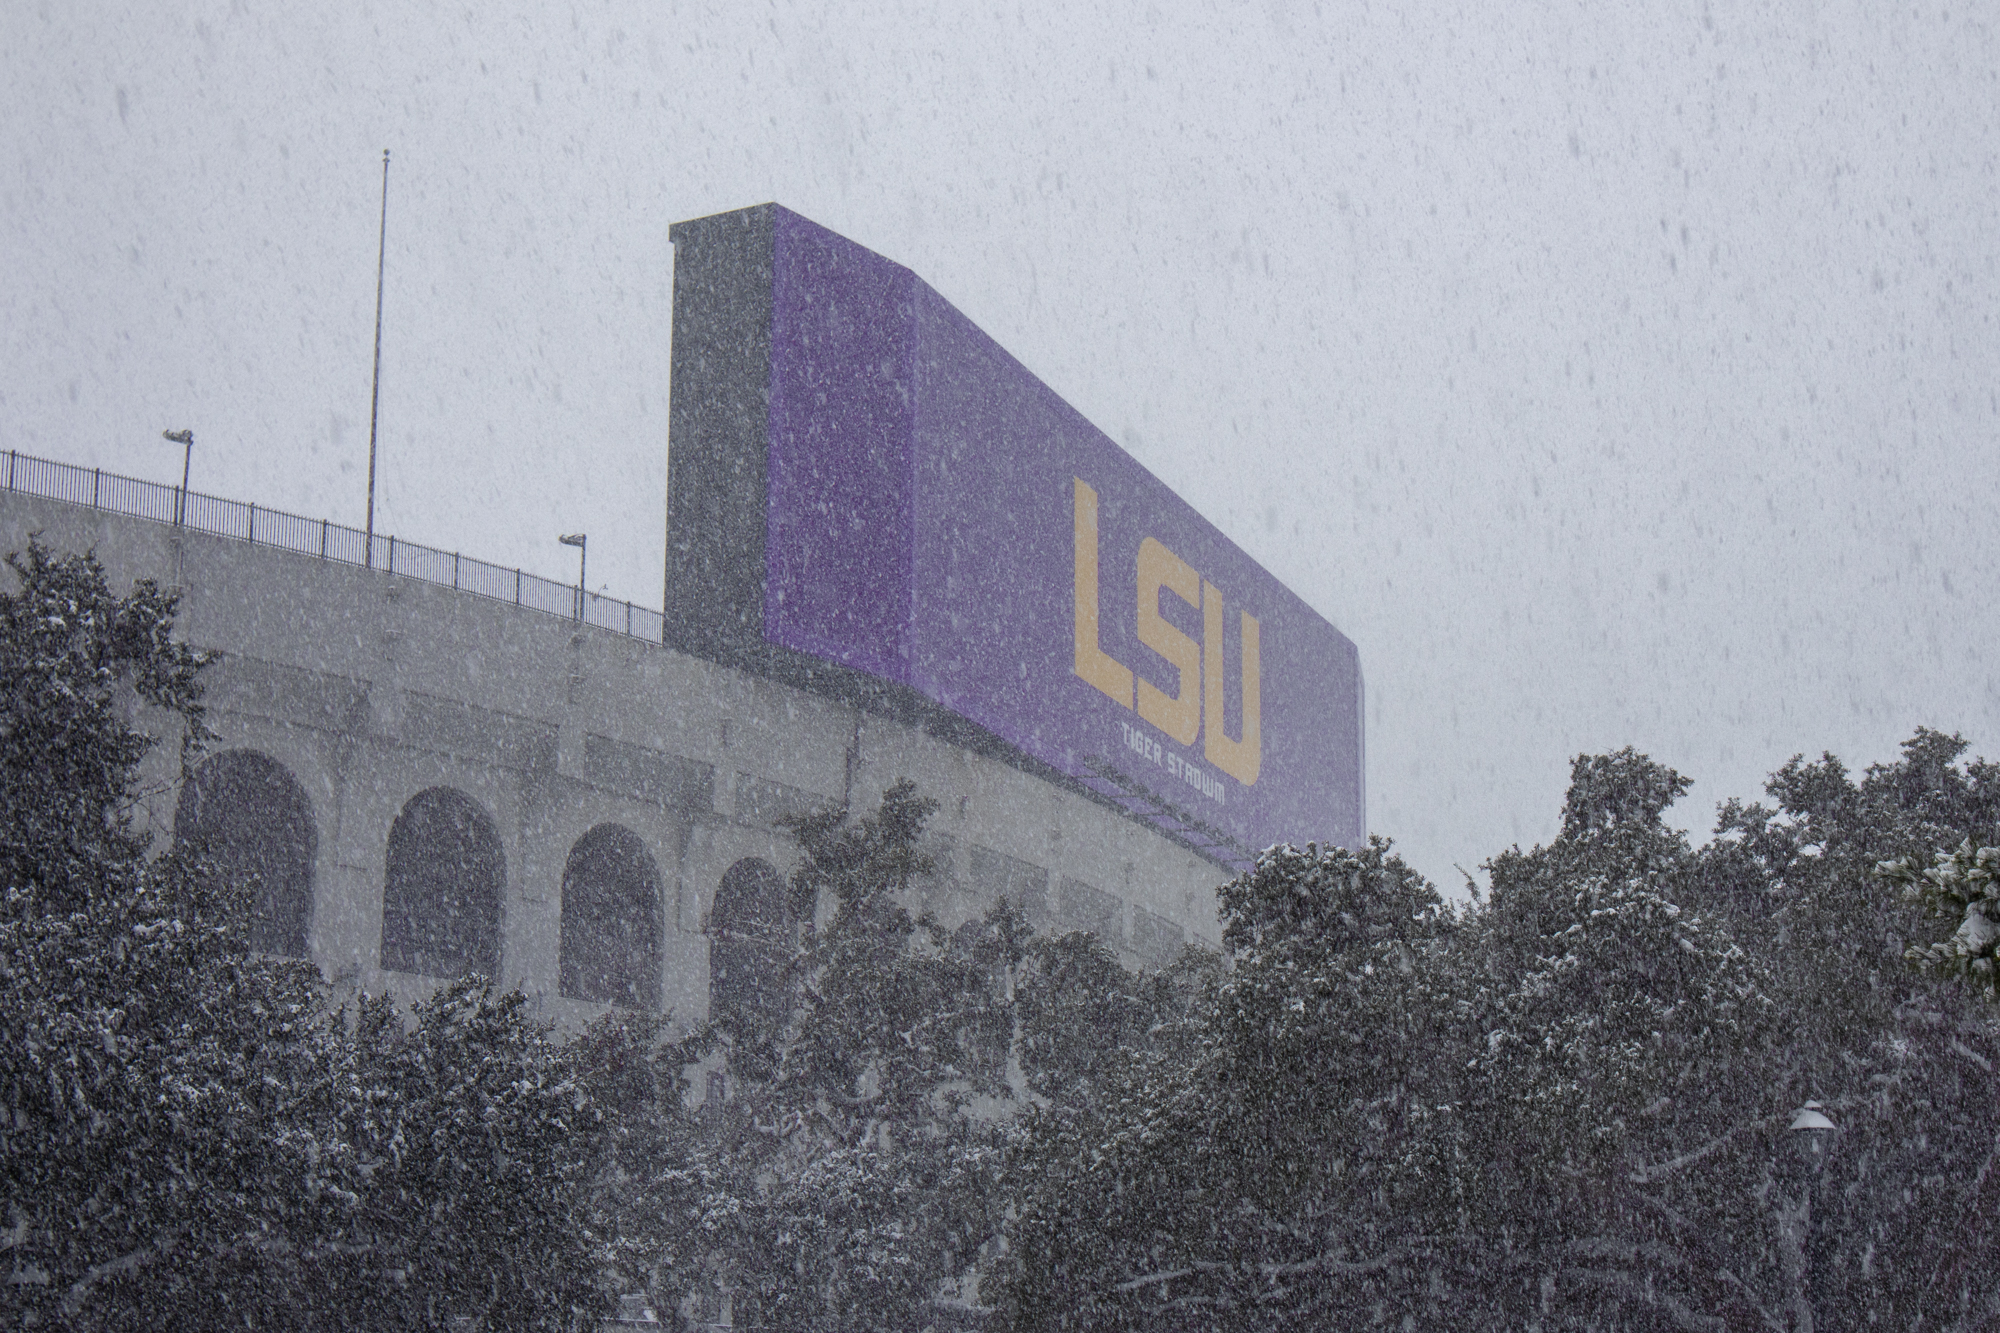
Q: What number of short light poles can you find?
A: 2